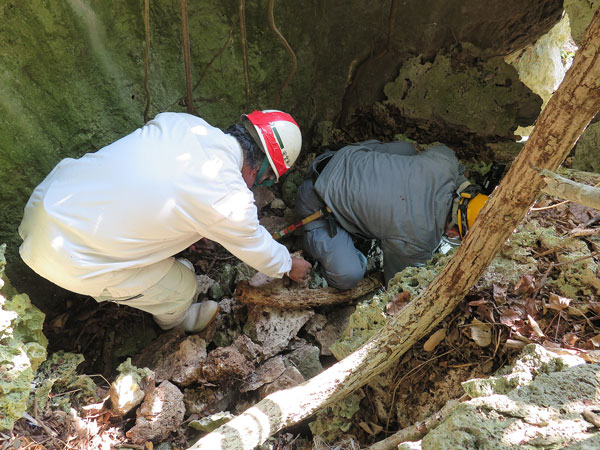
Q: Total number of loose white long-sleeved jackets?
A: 1